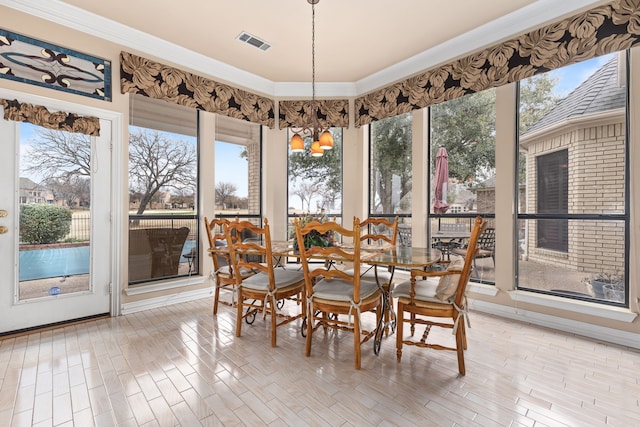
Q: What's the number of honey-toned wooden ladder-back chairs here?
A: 6